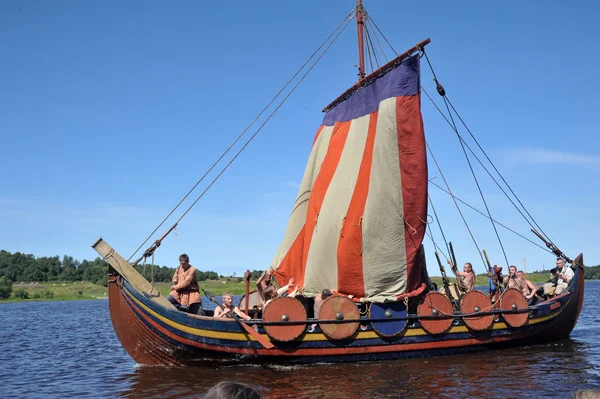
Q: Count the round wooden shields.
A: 6